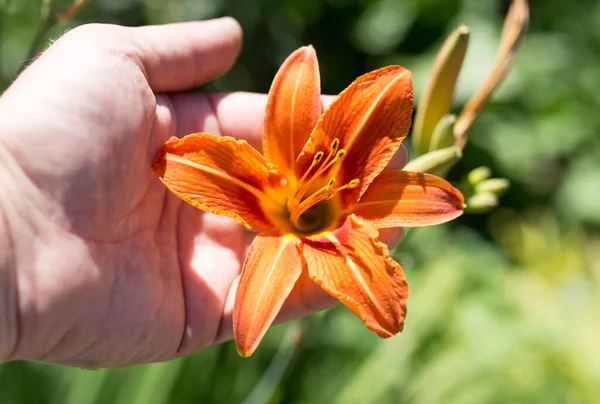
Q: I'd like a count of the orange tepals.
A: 6